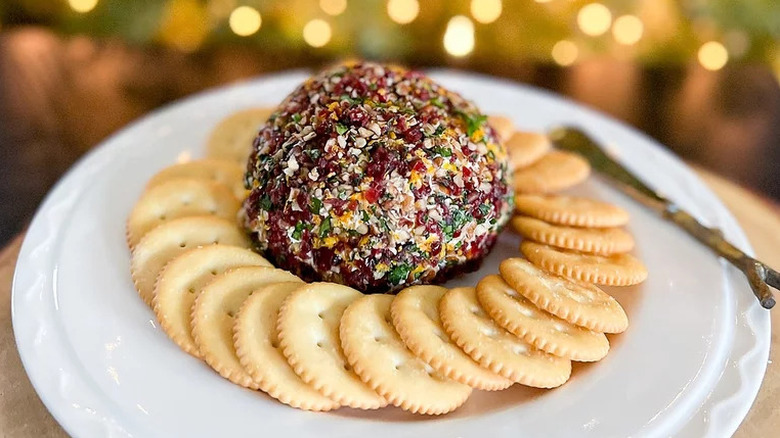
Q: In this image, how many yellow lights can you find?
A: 11